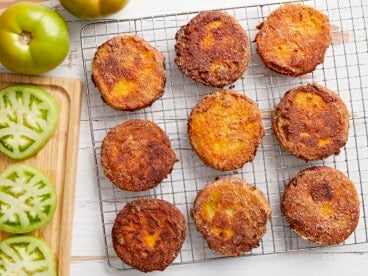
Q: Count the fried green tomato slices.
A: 9